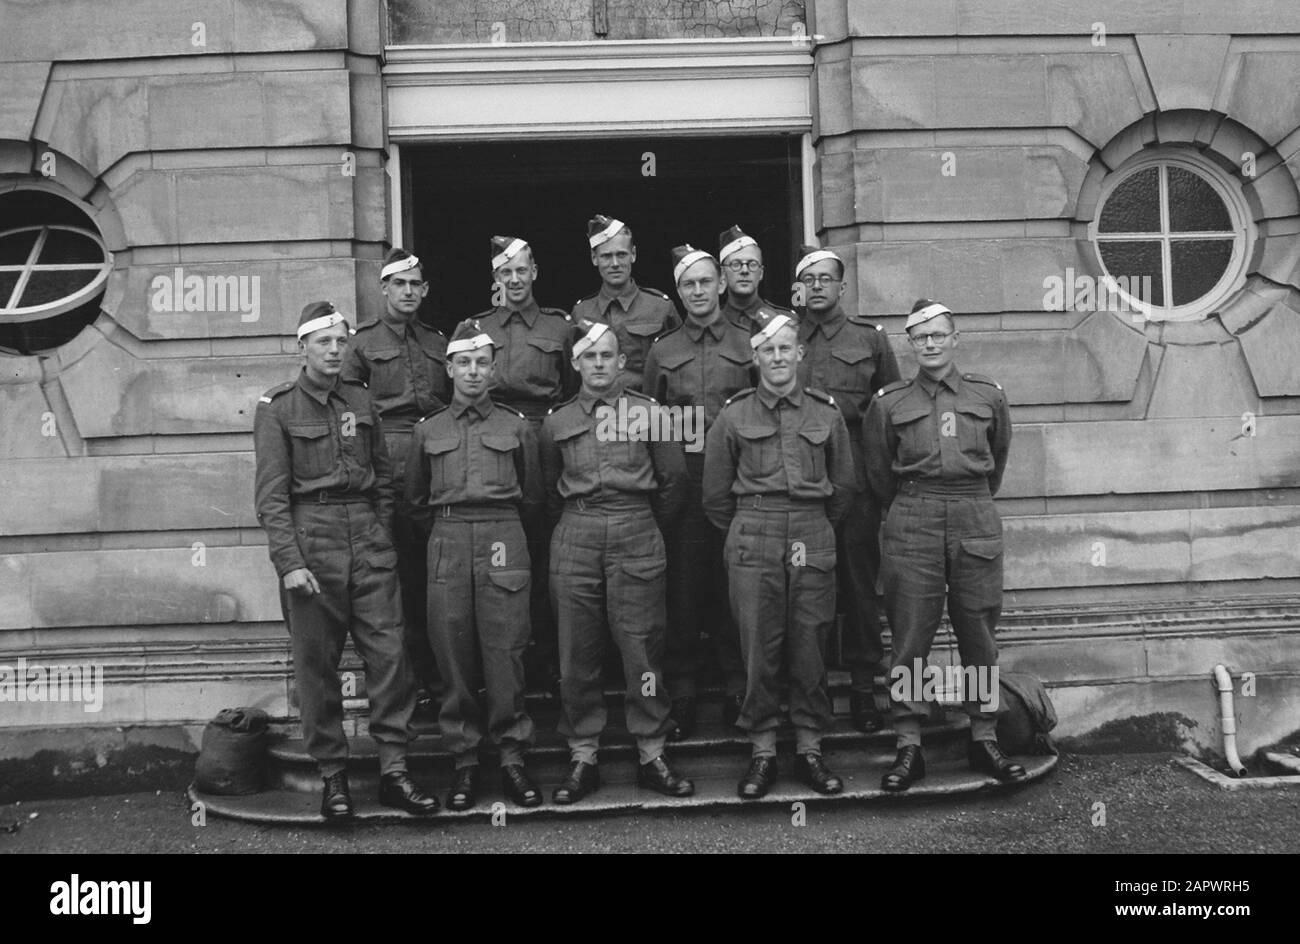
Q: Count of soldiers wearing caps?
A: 11